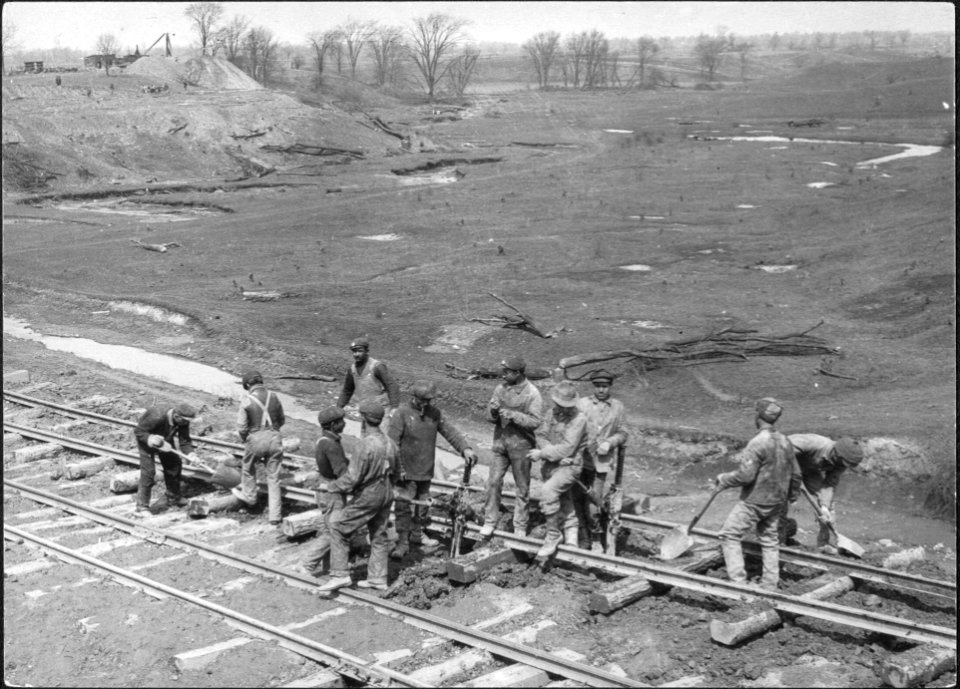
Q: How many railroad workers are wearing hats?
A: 11